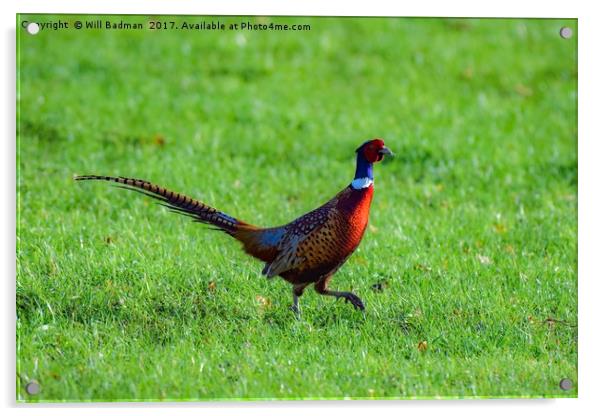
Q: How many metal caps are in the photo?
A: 4